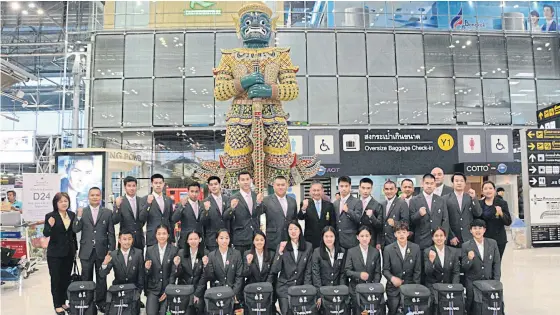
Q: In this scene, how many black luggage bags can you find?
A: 11